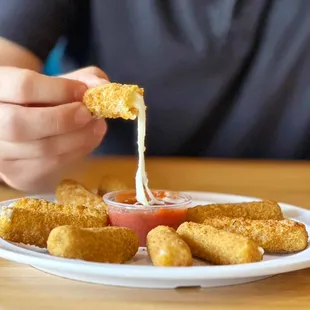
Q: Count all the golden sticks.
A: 9